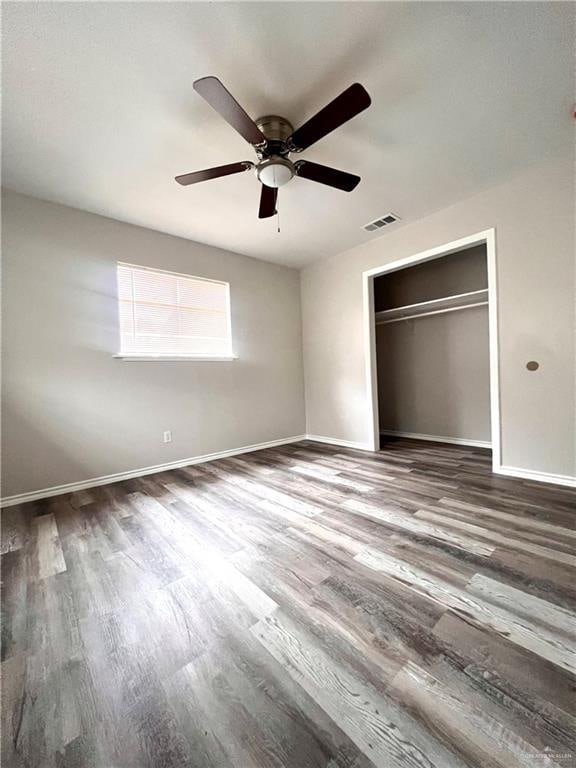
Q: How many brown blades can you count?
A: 5